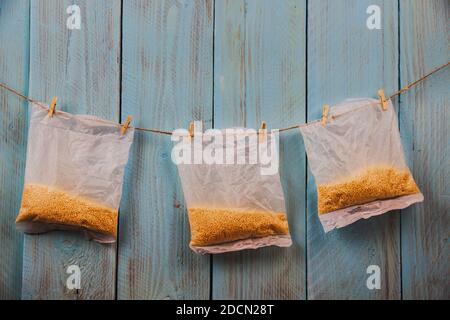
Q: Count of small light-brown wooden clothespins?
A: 6